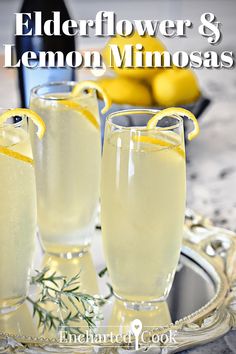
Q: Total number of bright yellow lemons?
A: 3